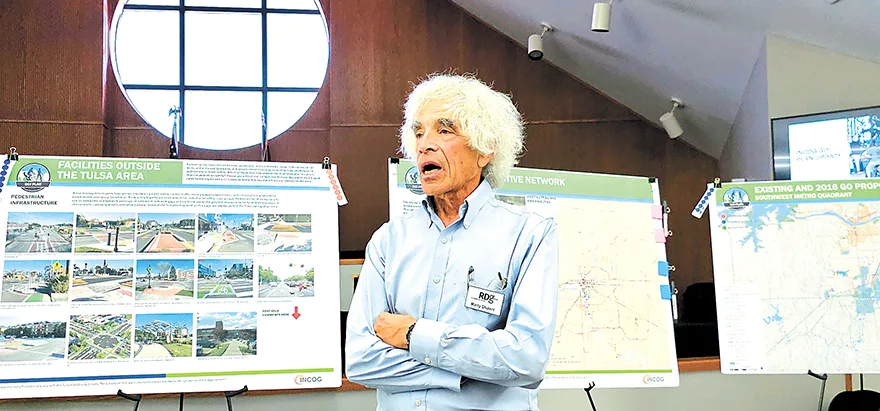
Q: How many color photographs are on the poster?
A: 14